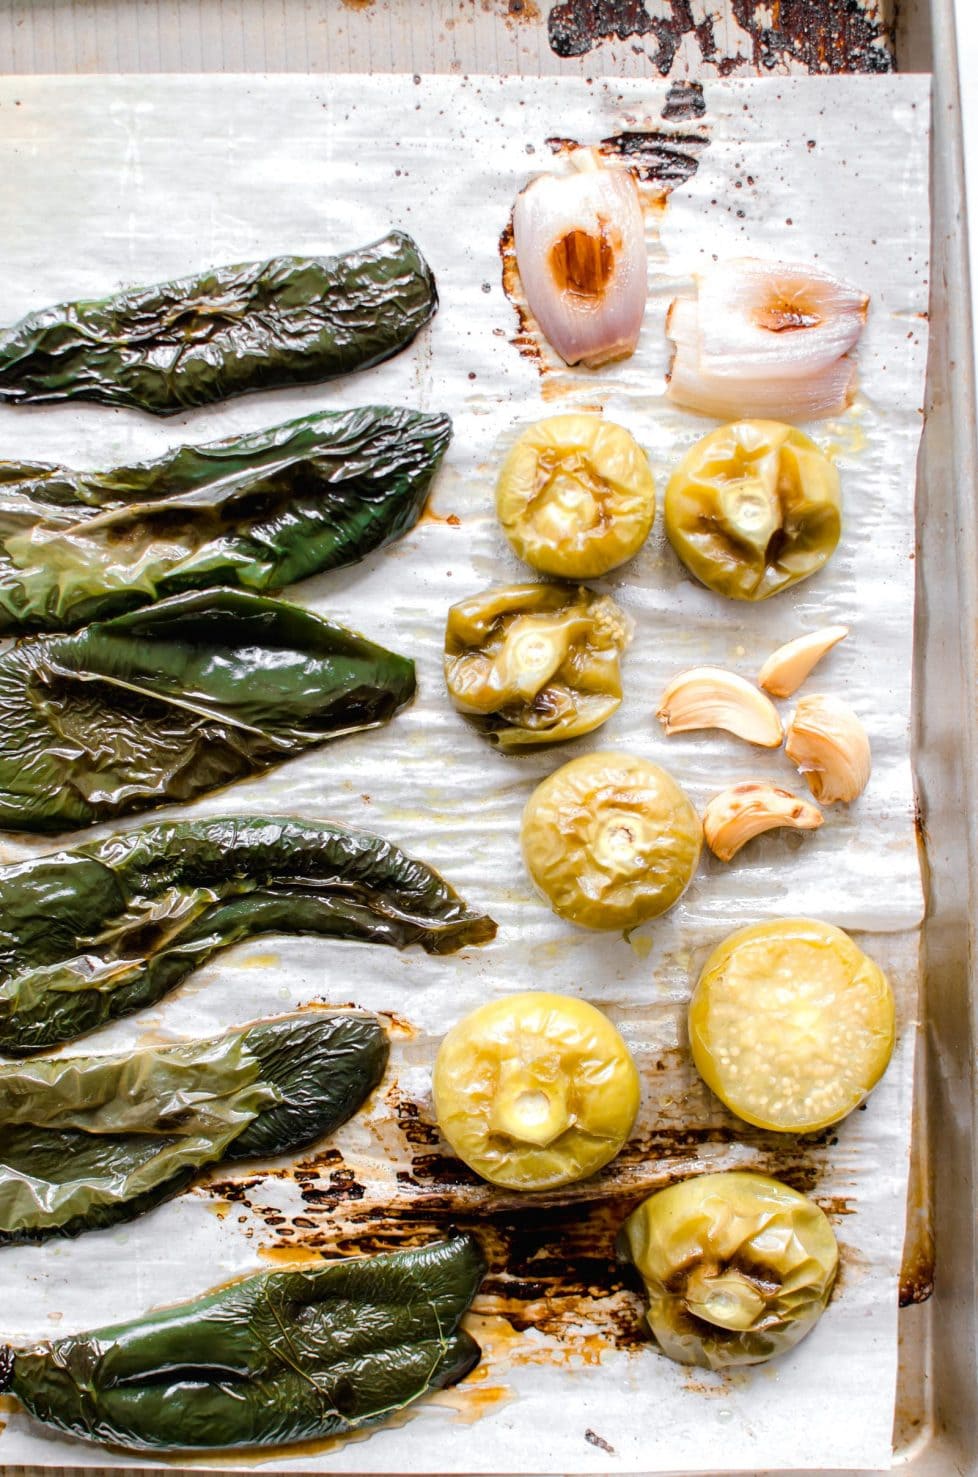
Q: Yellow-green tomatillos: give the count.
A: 7